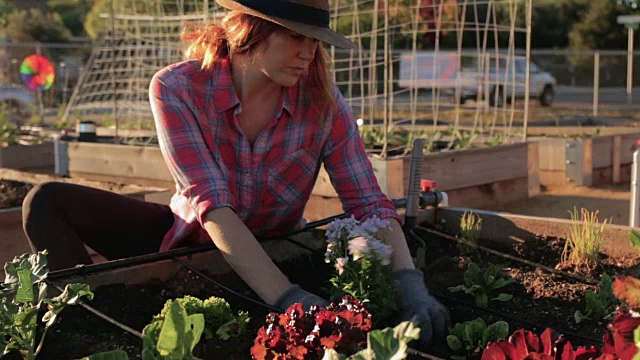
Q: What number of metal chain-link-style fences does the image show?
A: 1